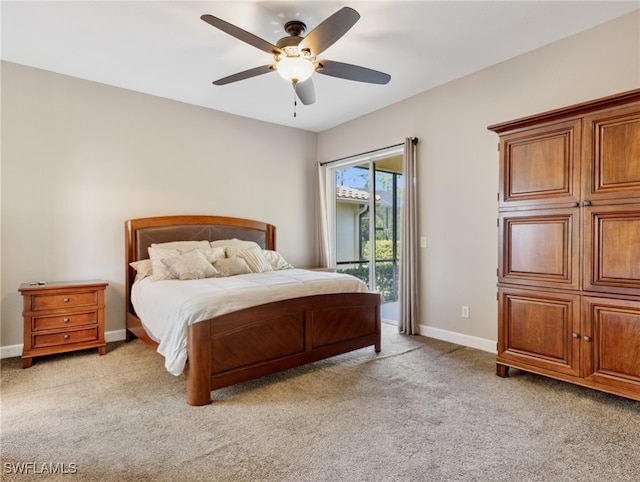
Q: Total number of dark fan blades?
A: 5